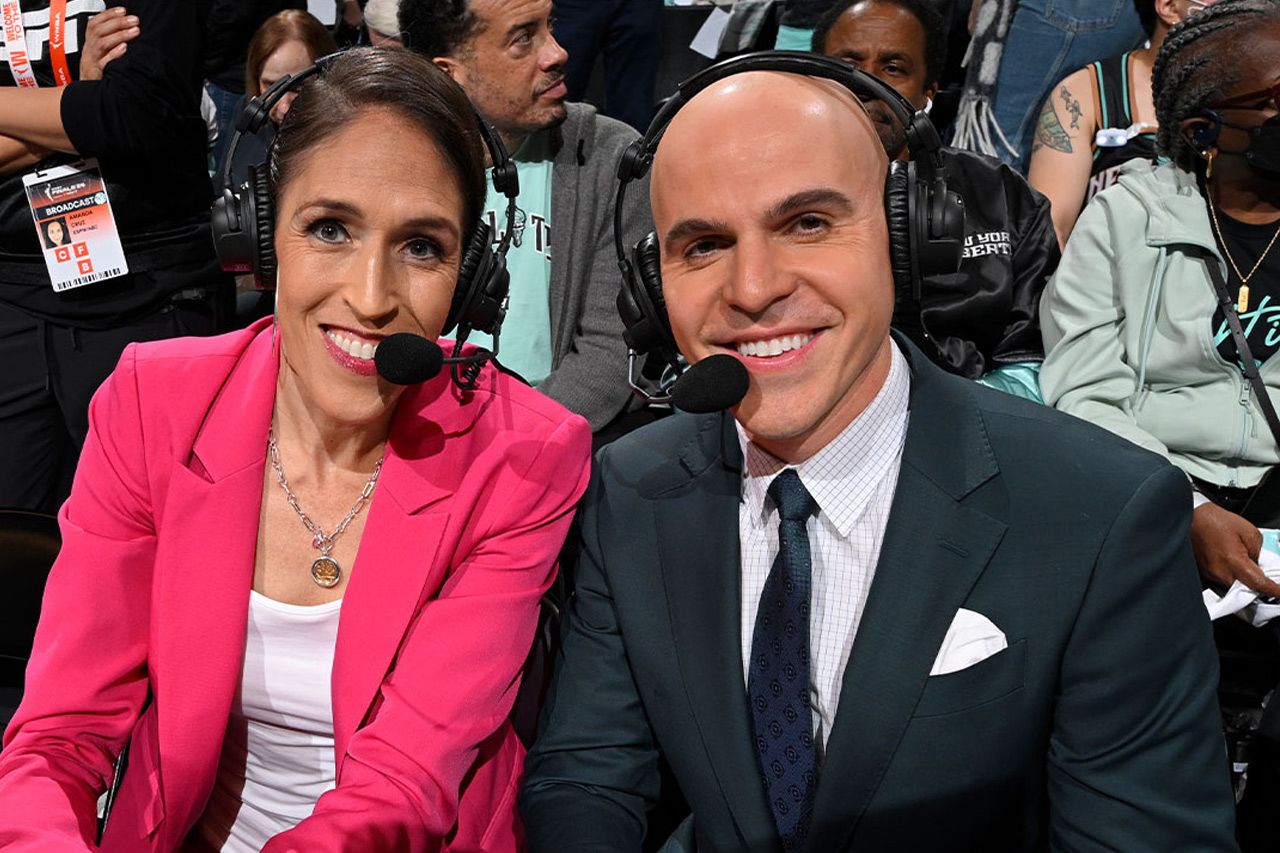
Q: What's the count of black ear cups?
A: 4